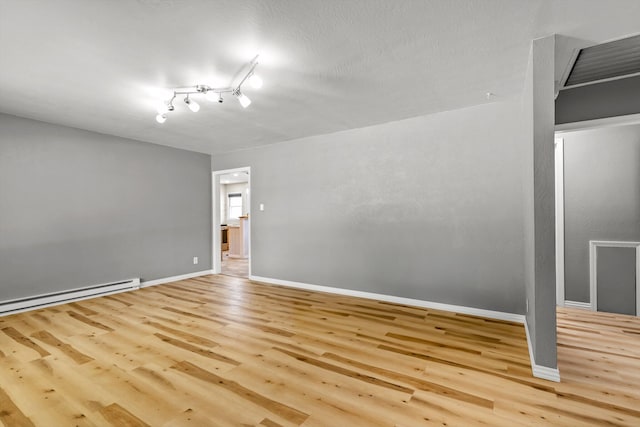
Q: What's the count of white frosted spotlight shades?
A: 6